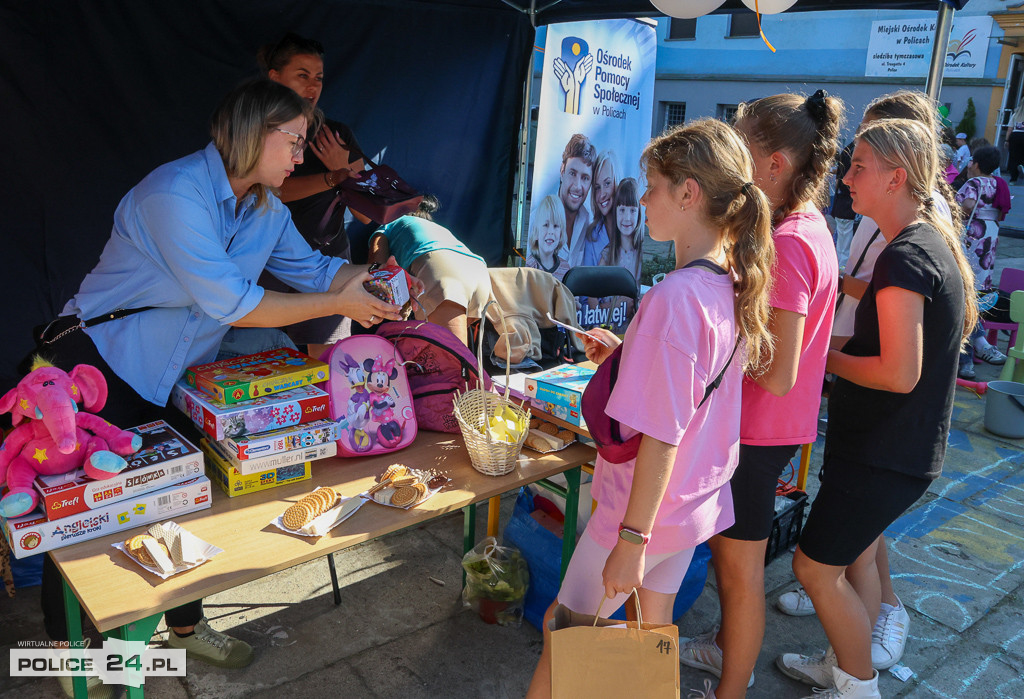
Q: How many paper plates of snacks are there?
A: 4